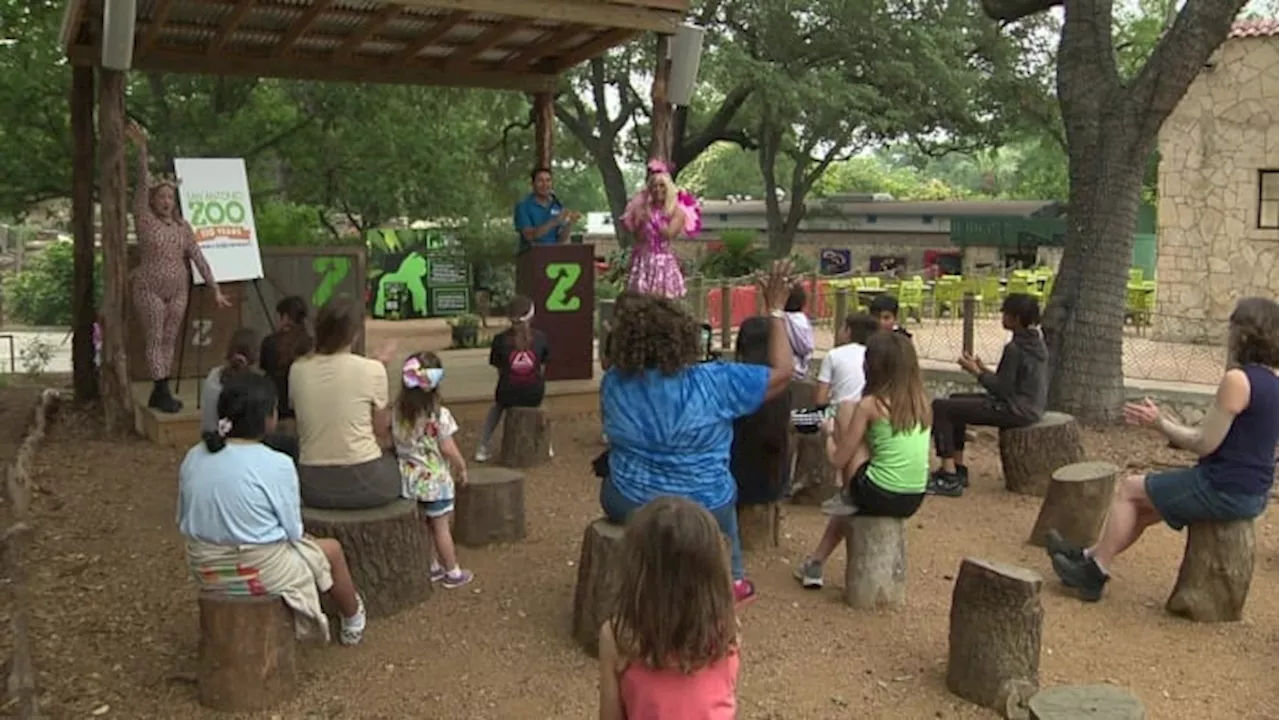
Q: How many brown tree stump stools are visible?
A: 13